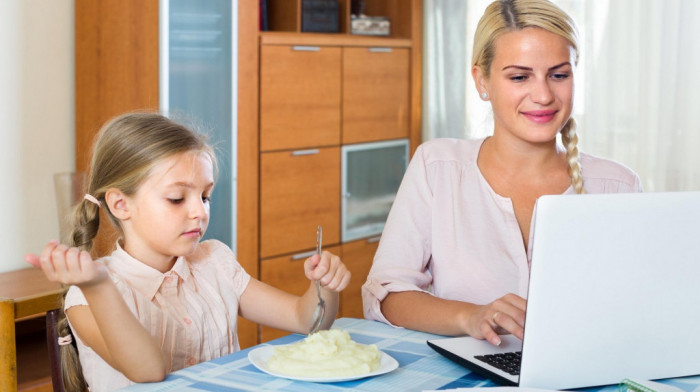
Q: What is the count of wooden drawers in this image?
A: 5